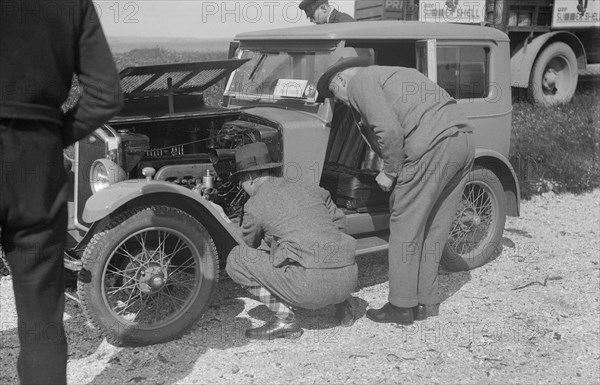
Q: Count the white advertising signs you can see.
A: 2